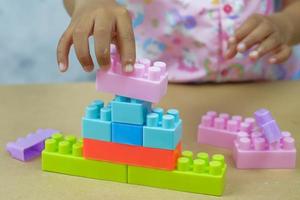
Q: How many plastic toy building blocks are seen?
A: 12